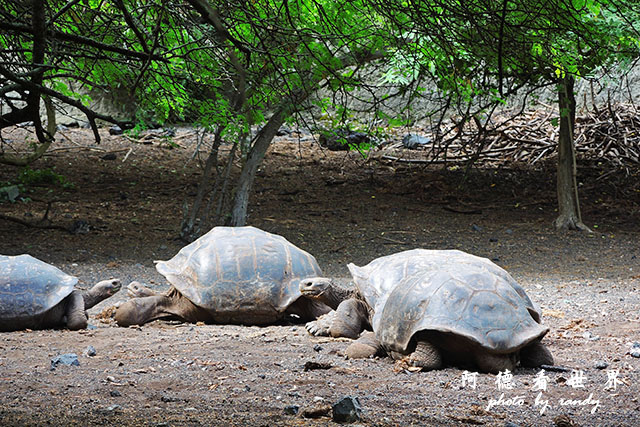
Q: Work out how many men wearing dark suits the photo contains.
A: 0